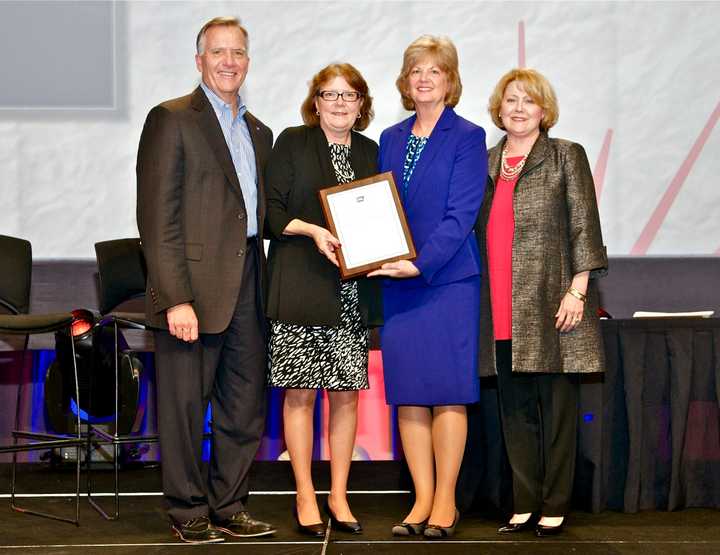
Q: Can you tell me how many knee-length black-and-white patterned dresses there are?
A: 1